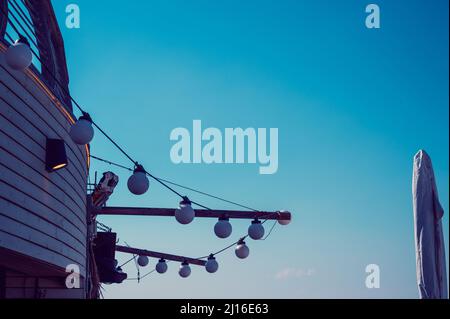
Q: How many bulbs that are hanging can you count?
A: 12